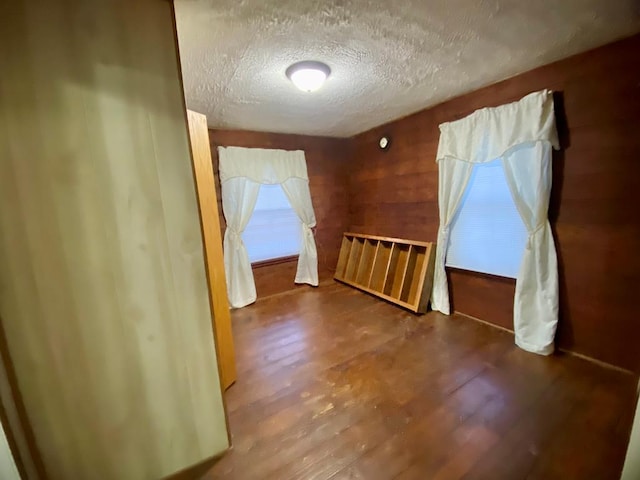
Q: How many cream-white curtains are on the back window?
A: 2